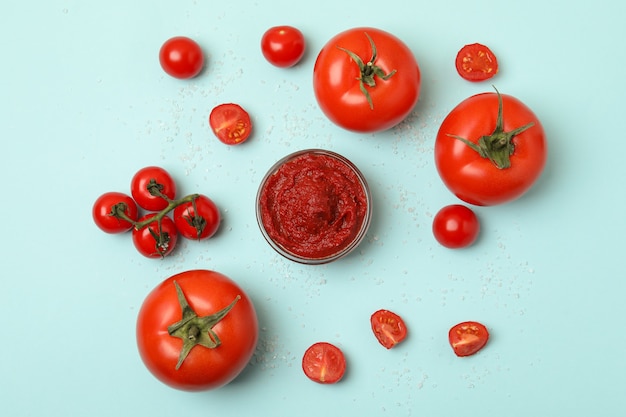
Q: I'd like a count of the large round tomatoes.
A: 3